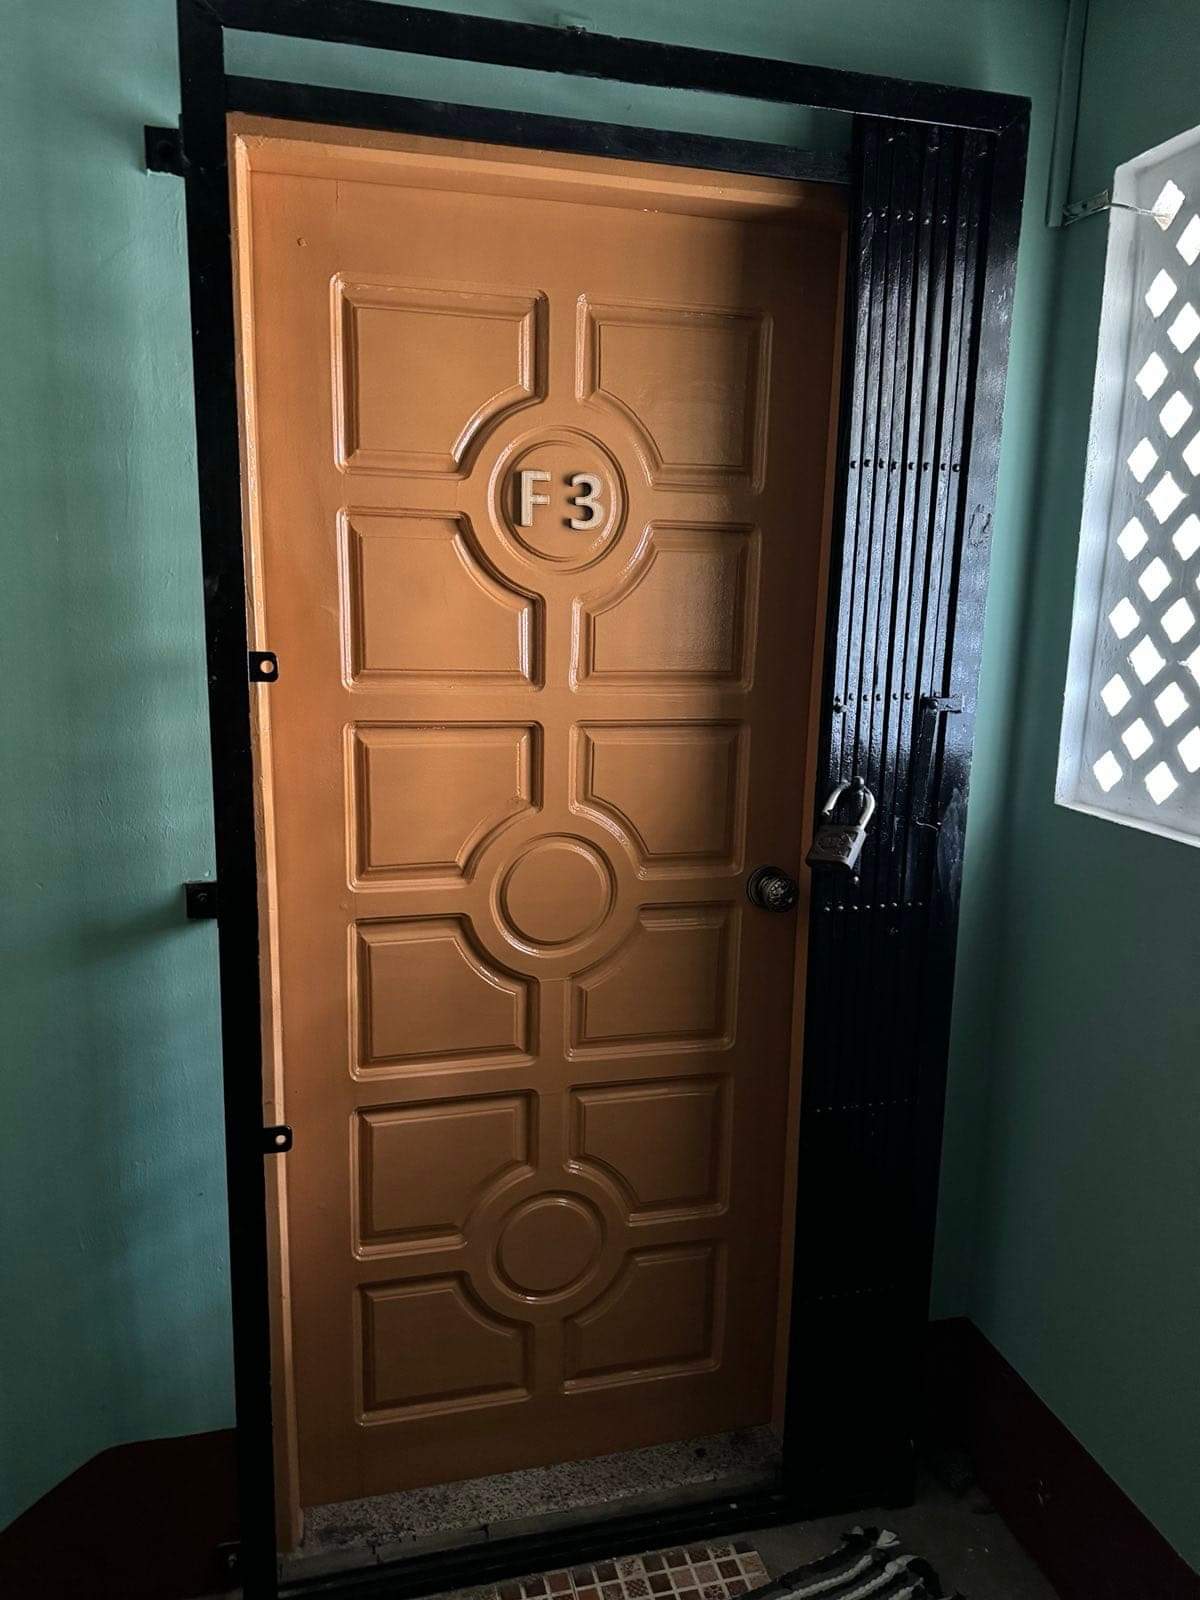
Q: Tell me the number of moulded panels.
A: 15